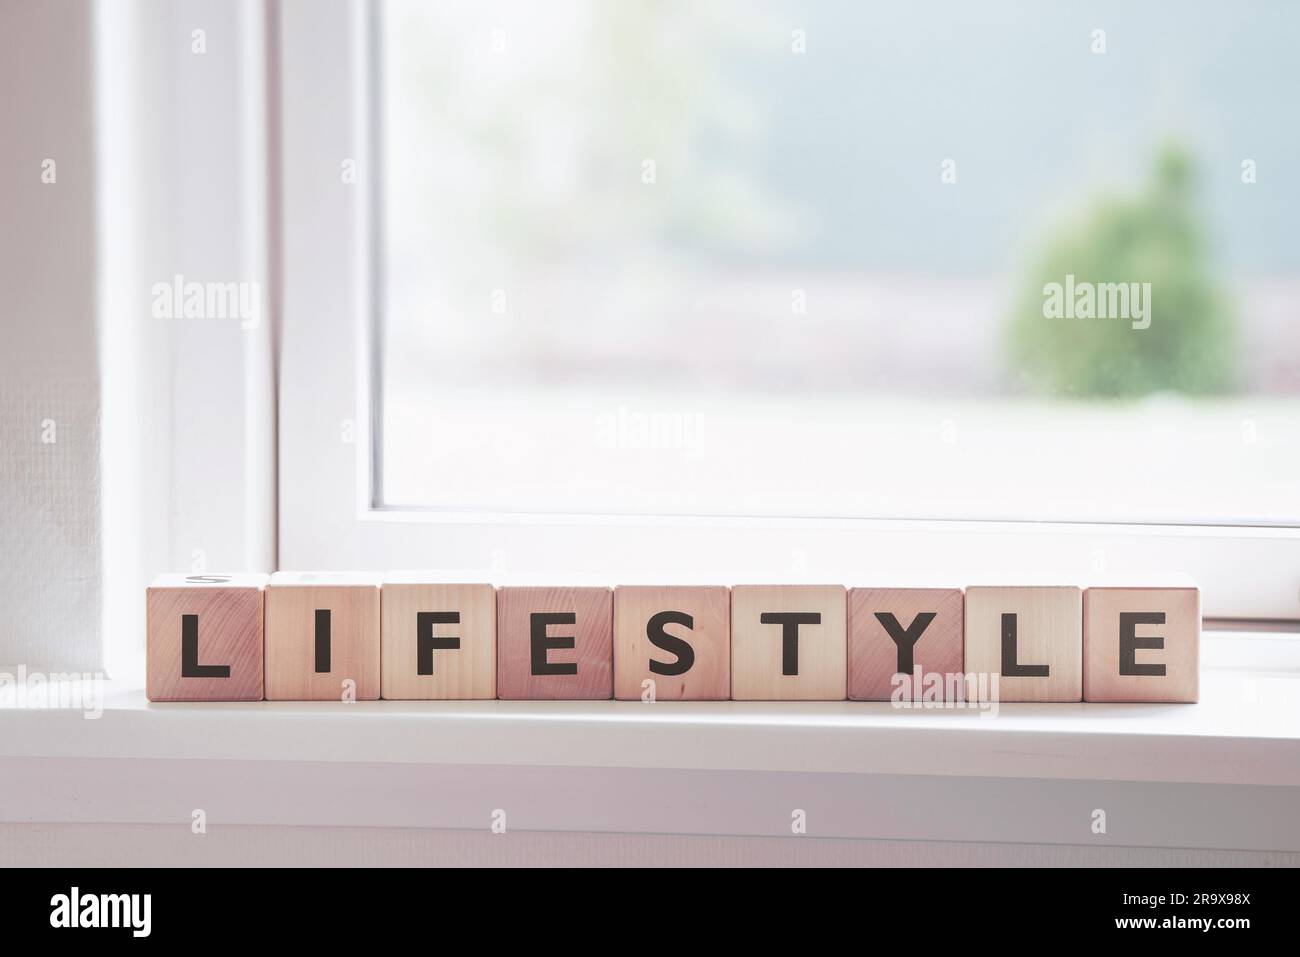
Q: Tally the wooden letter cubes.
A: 9